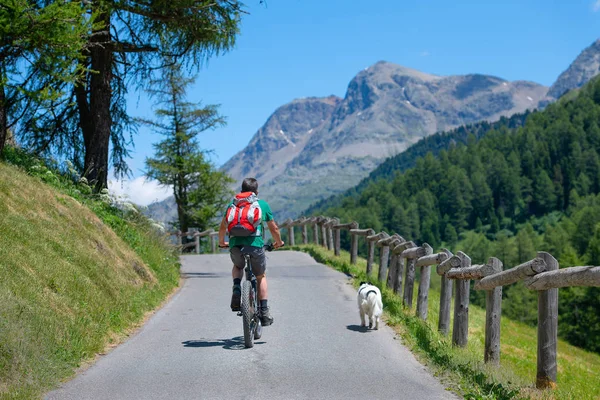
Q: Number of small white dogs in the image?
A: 1